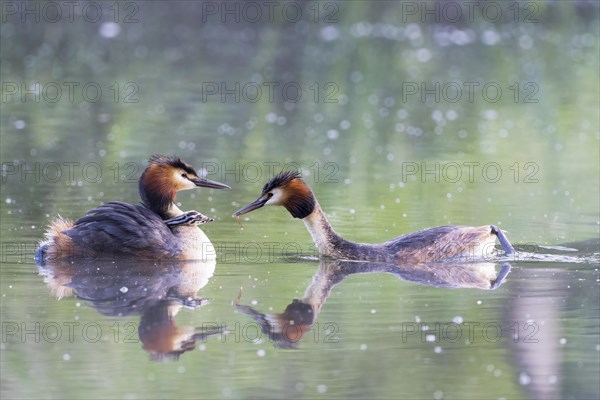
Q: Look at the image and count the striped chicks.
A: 1